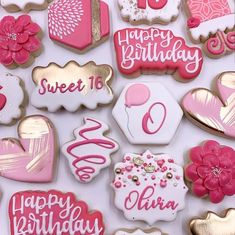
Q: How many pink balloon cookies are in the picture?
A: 1